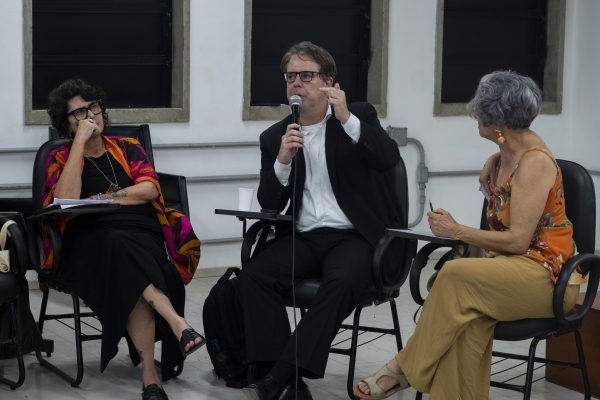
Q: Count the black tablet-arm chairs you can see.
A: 3